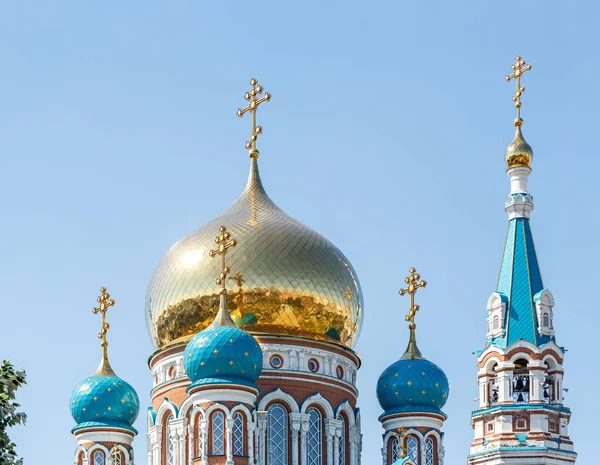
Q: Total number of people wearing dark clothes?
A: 0